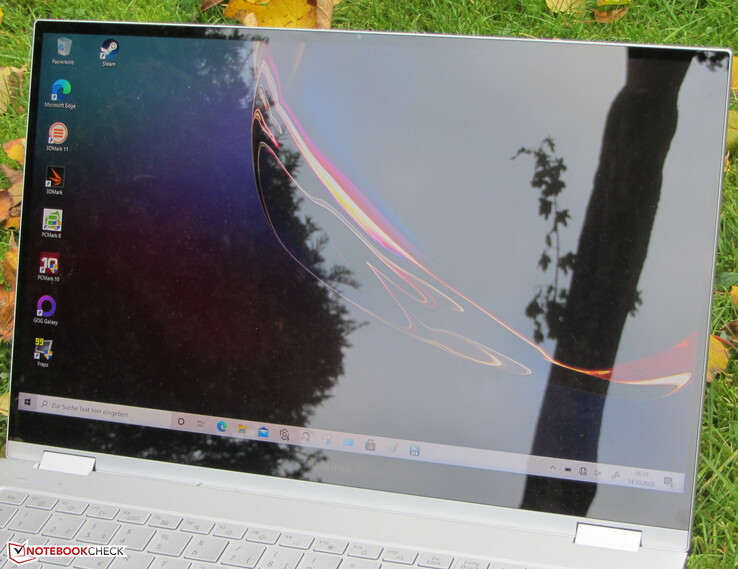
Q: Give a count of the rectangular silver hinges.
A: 2